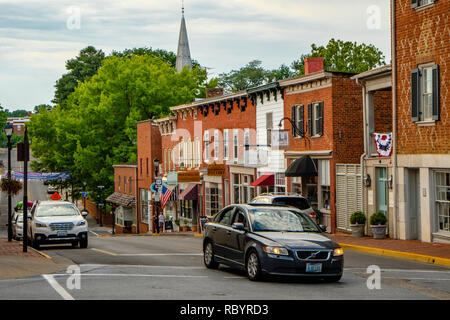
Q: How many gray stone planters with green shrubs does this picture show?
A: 2